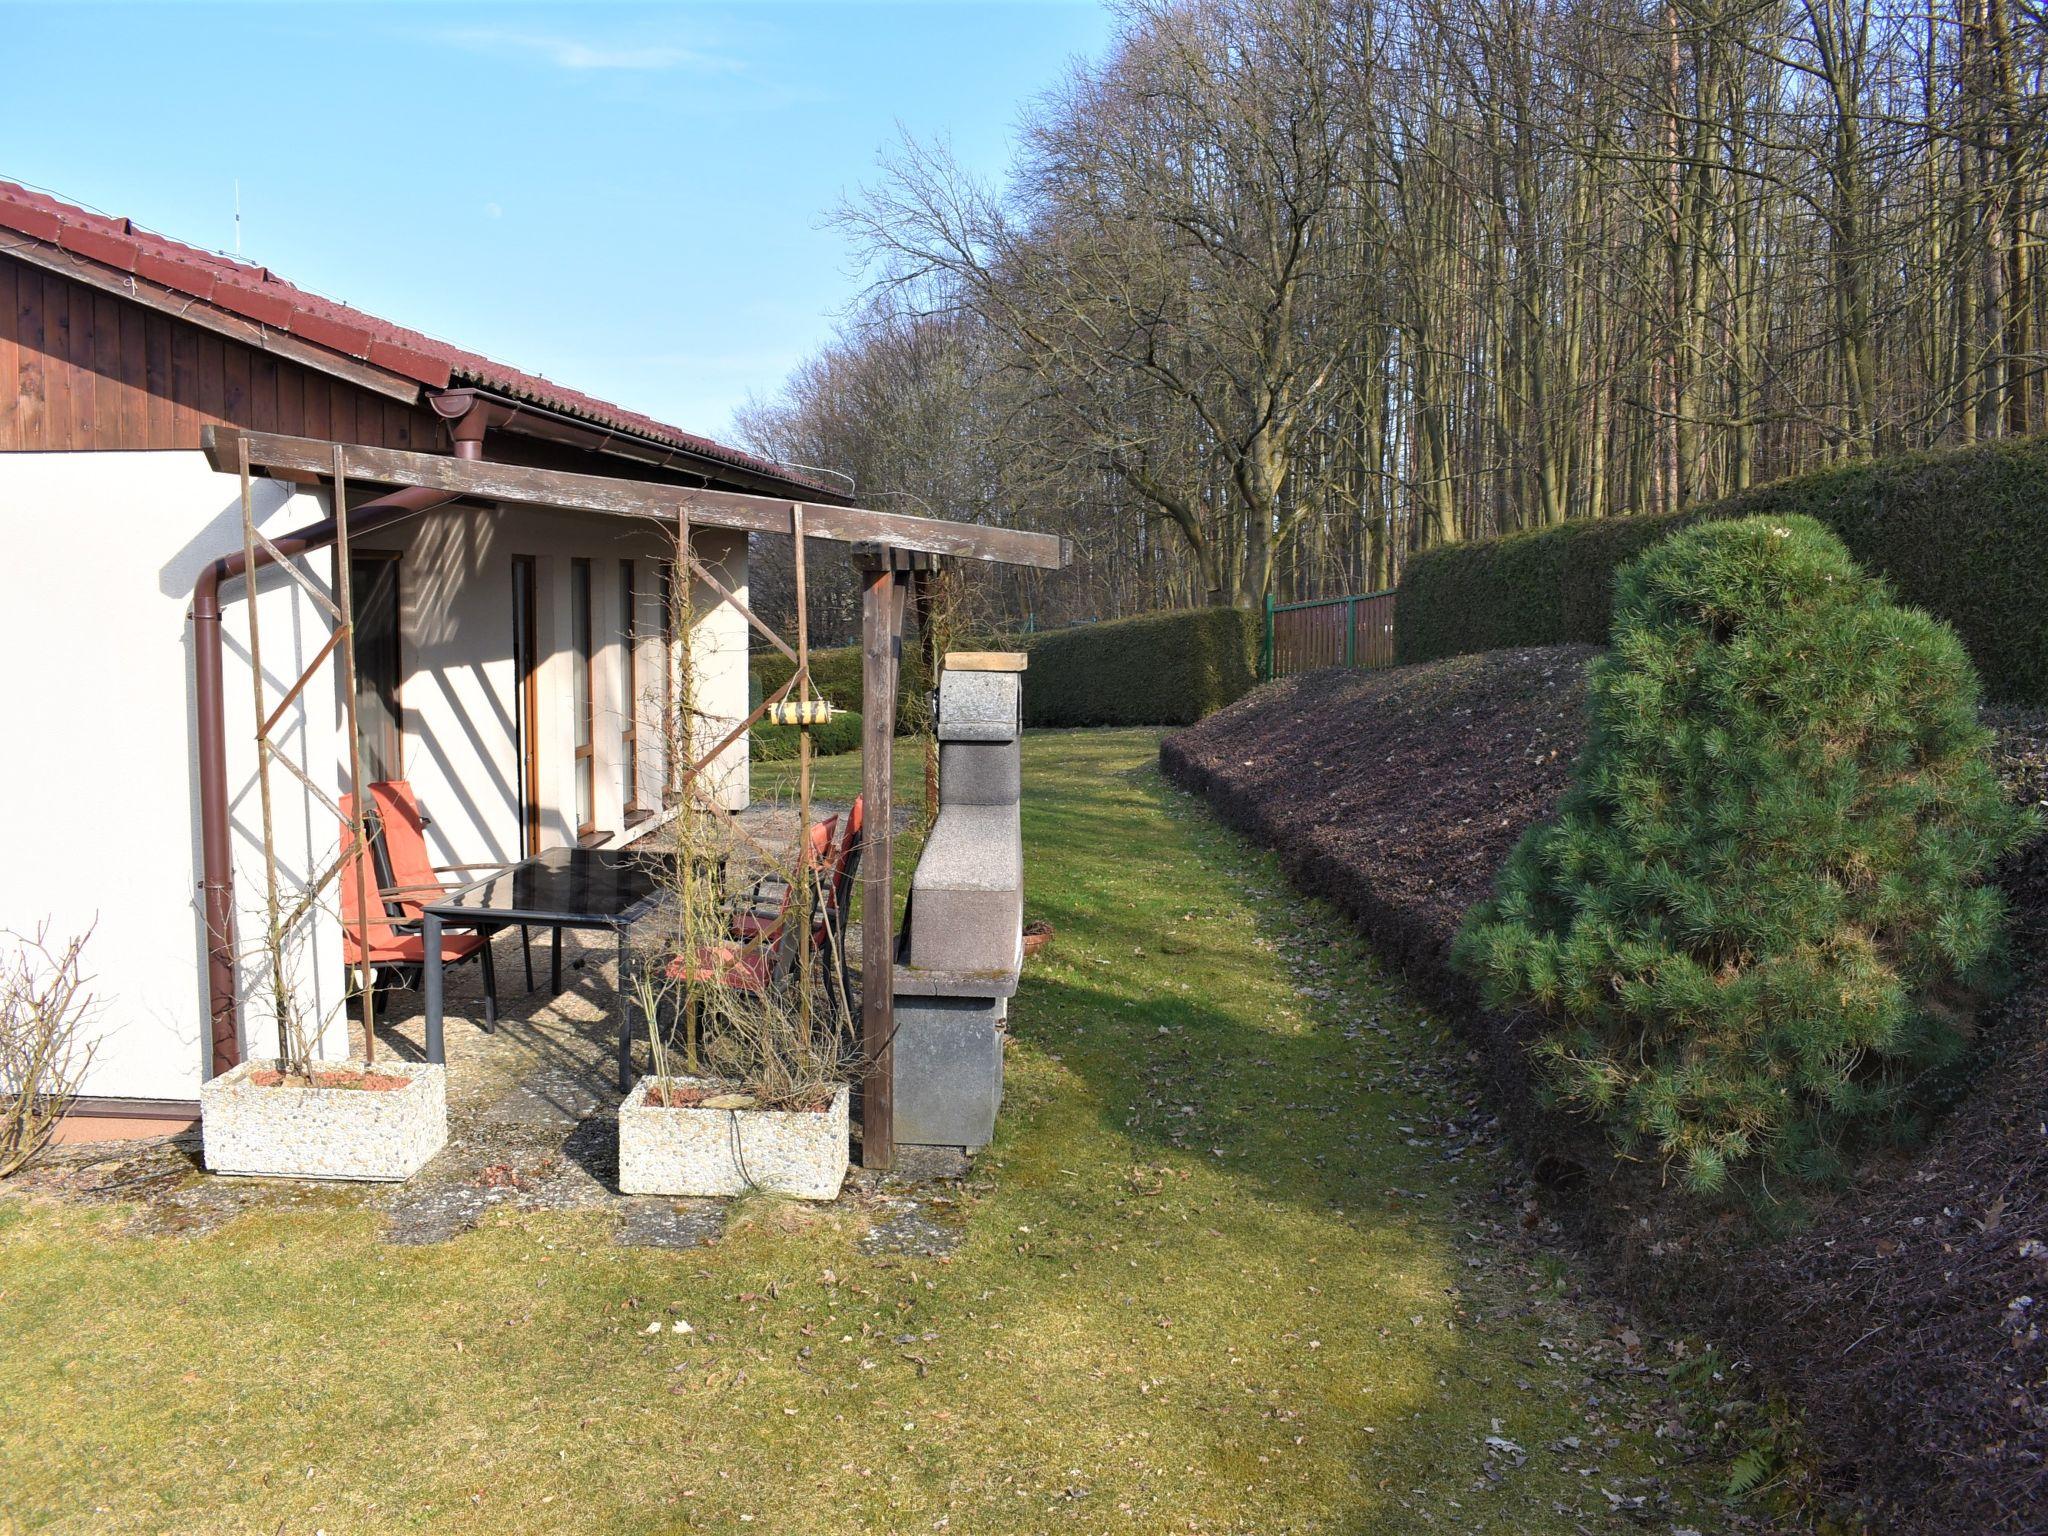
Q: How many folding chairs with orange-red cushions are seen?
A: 4